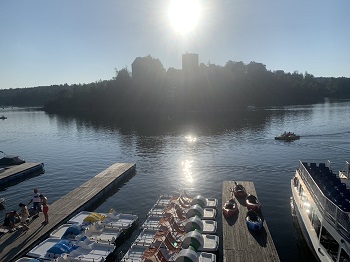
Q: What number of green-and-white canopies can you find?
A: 5